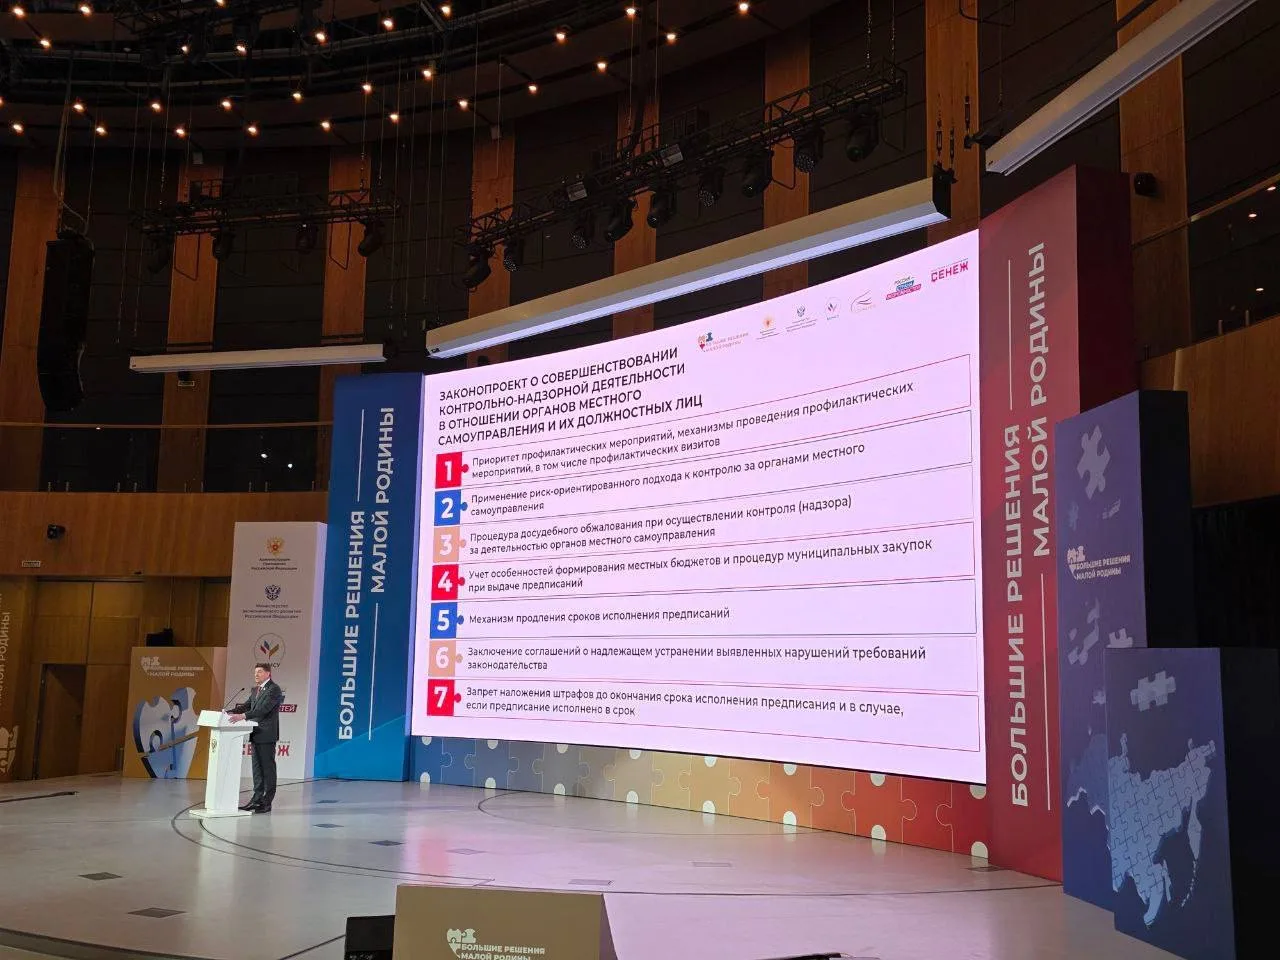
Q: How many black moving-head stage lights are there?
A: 13